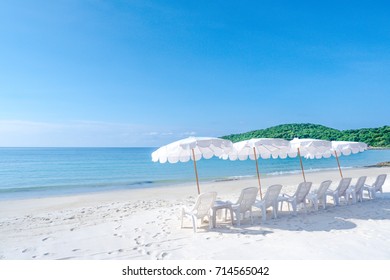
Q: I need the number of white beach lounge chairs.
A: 8